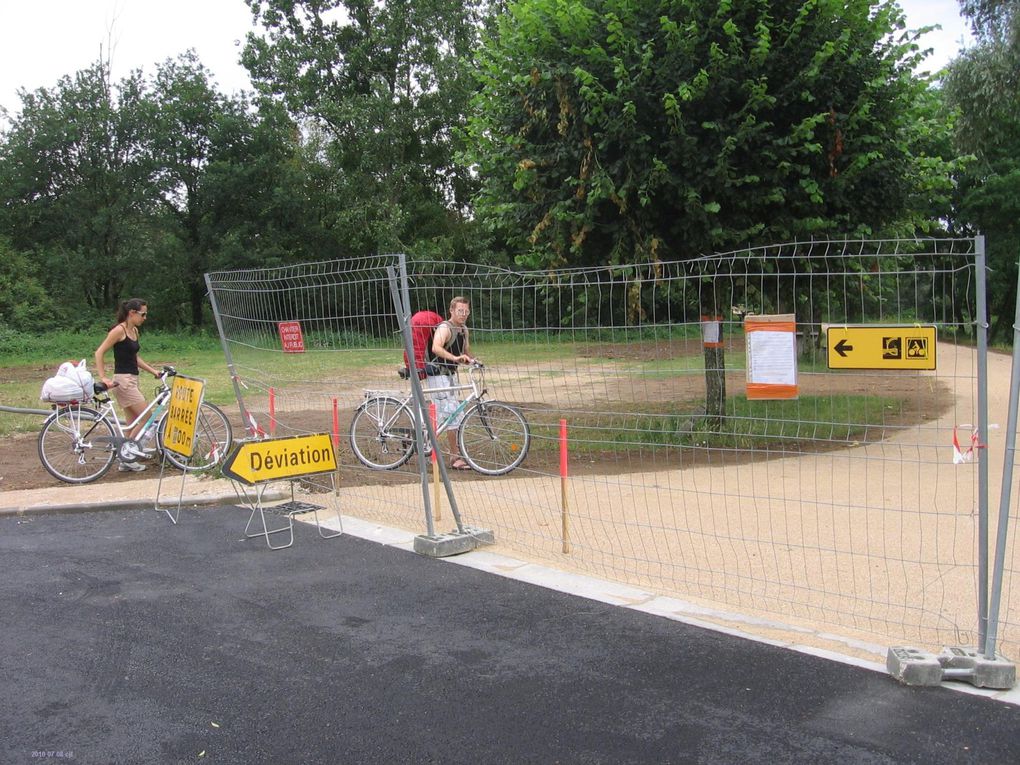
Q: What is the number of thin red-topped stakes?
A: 4